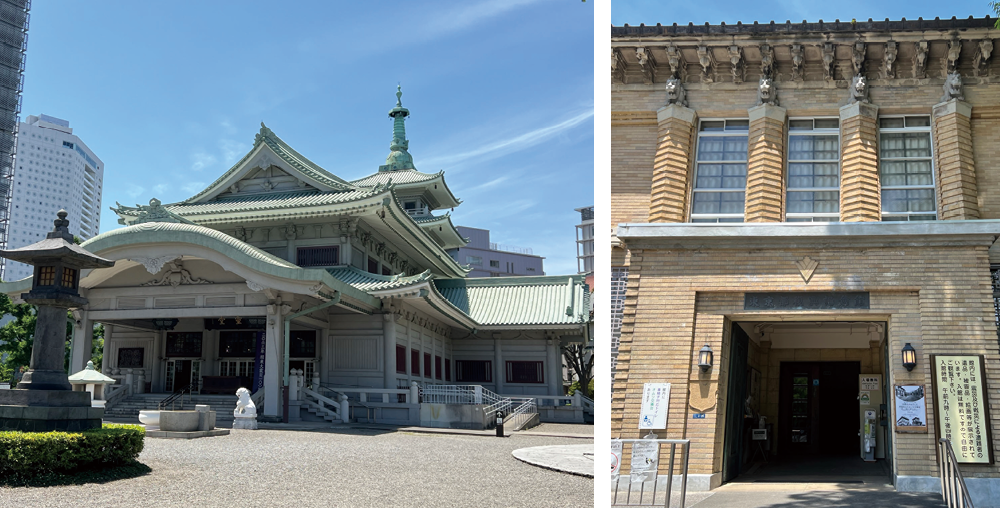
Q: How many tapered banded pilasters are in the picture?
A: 4